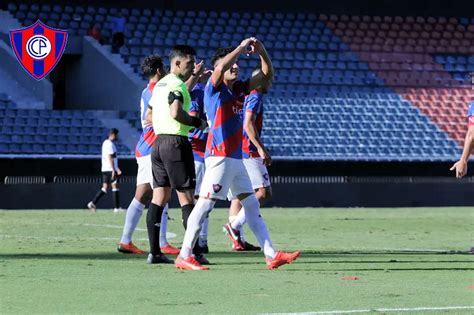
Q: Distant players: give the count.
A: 1